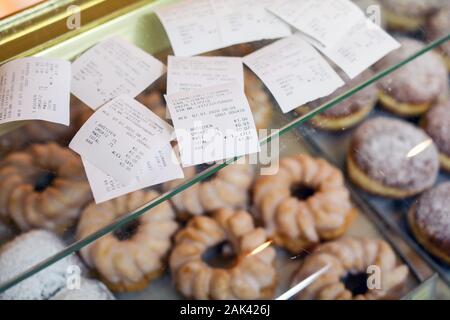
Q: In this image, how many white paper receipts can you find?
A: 11